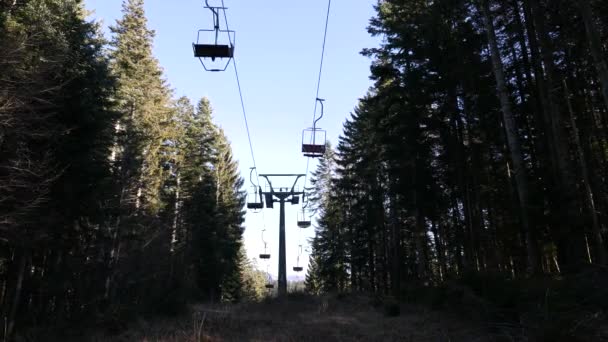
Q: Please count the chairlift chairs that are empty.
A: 7